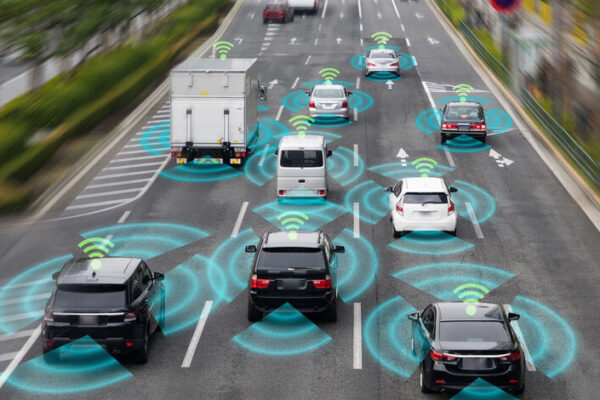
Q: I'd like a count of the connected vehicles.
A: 9